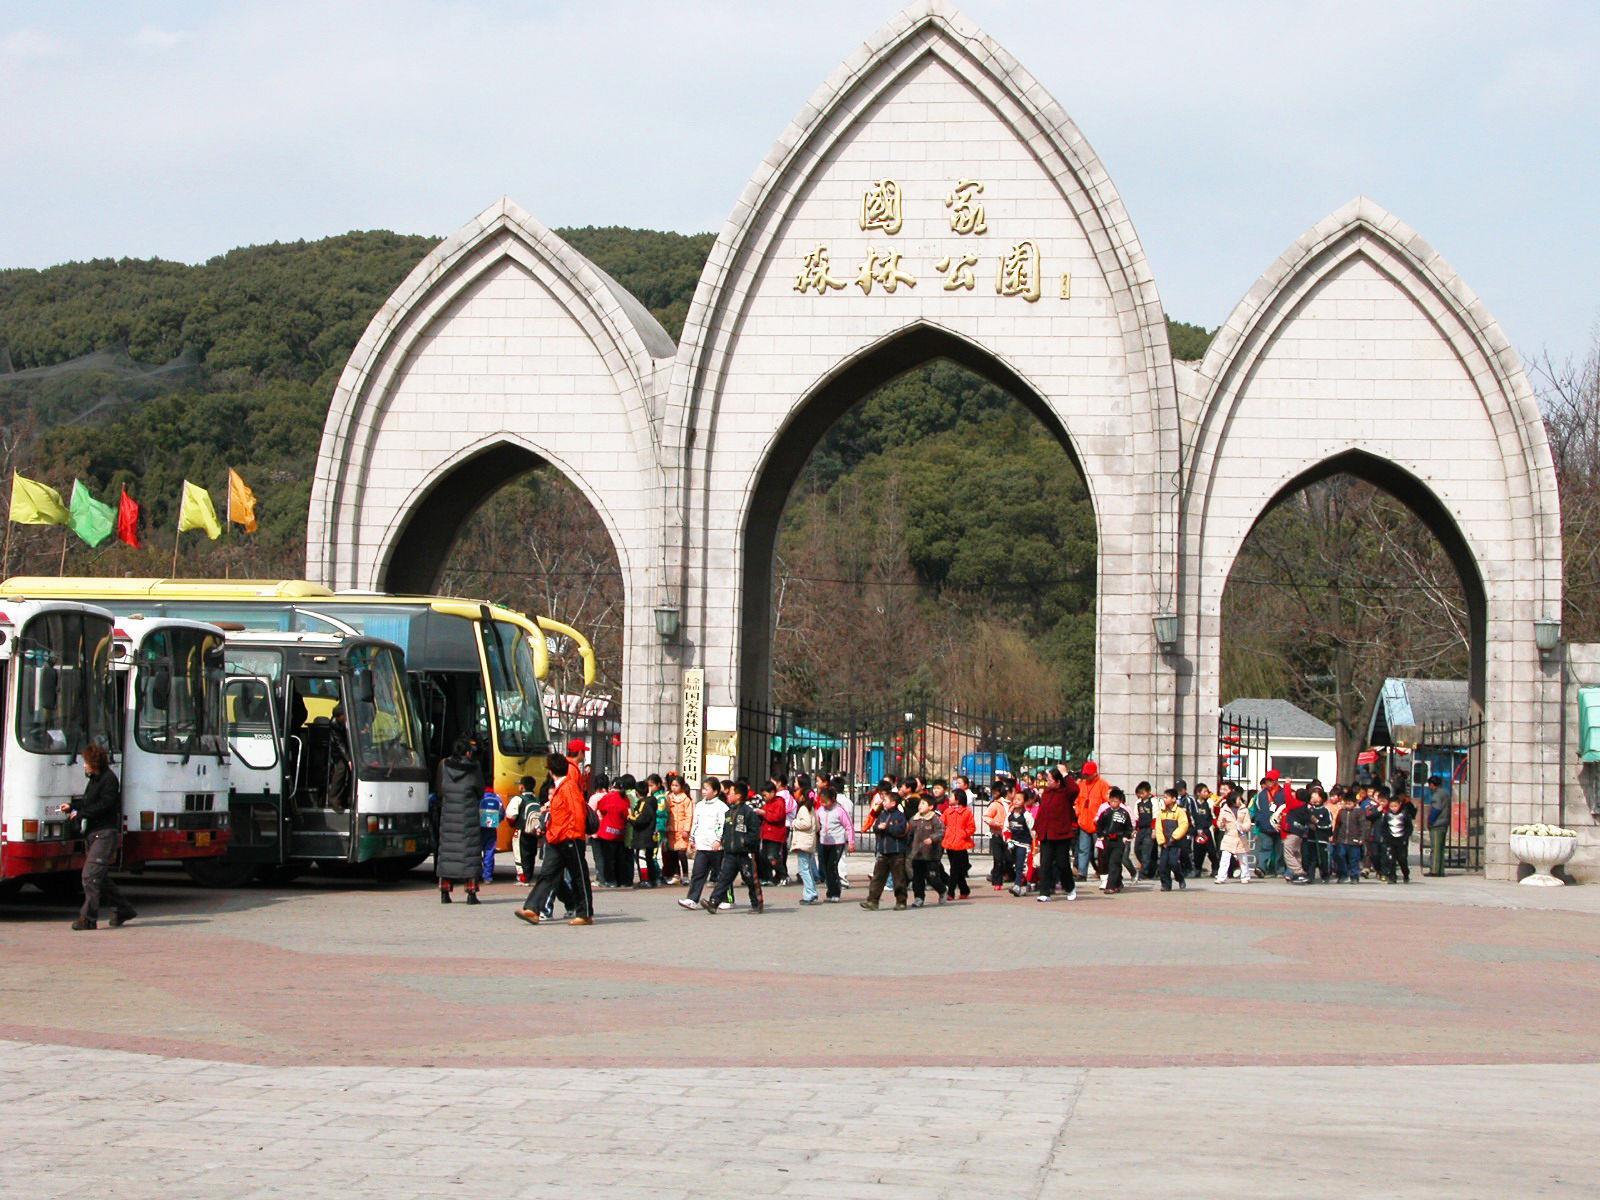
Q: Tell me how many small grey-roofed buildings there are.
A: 2